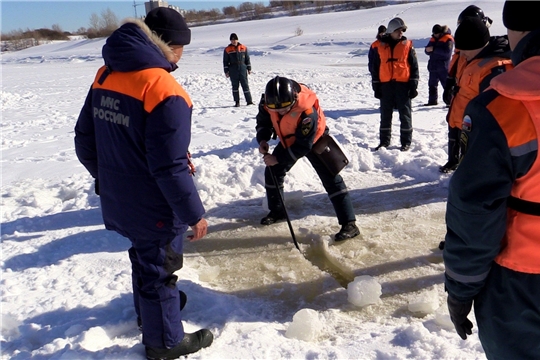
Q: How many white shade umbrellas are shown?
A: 0